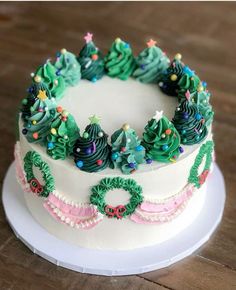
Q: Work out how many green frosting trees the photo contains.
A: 15